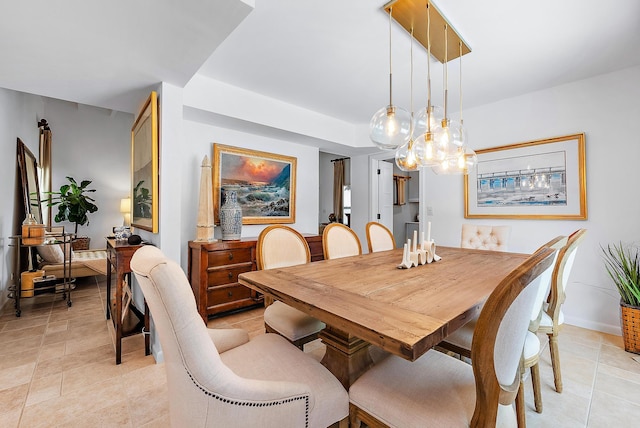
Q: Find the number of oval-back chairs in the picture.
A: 6